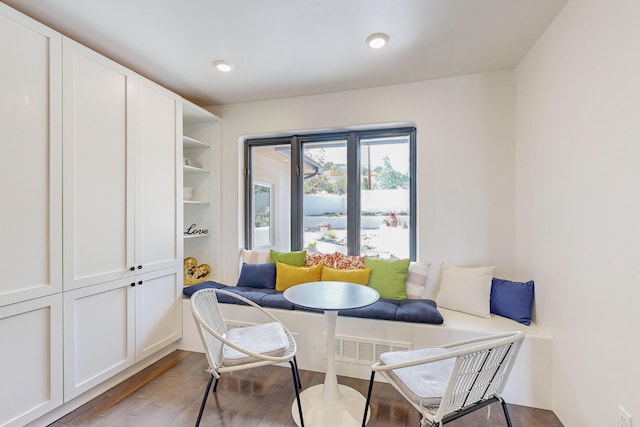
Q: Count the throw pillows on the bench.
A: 11